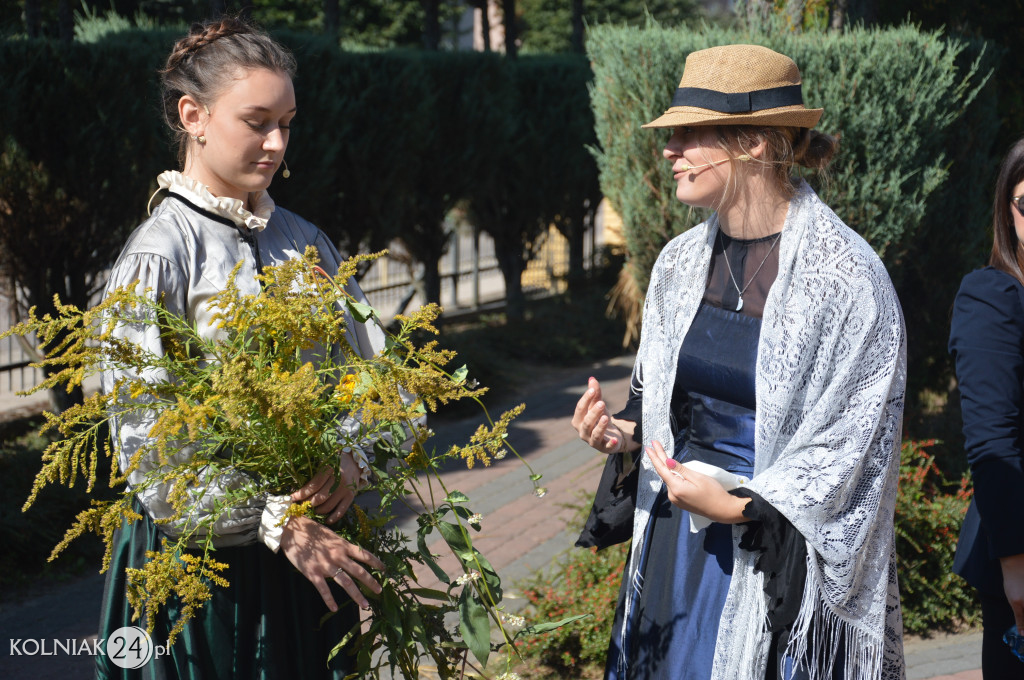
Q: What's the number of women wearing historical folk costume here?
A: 2